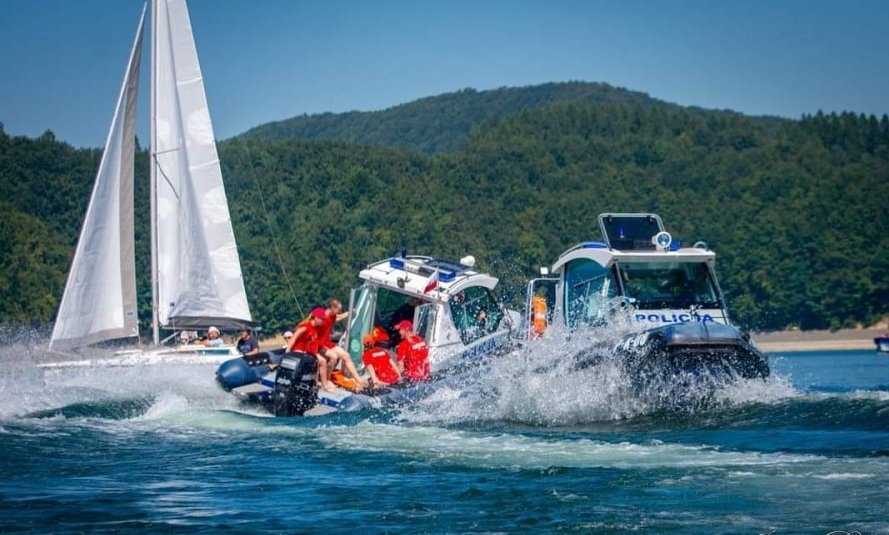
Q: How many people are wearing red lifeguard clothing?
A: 4